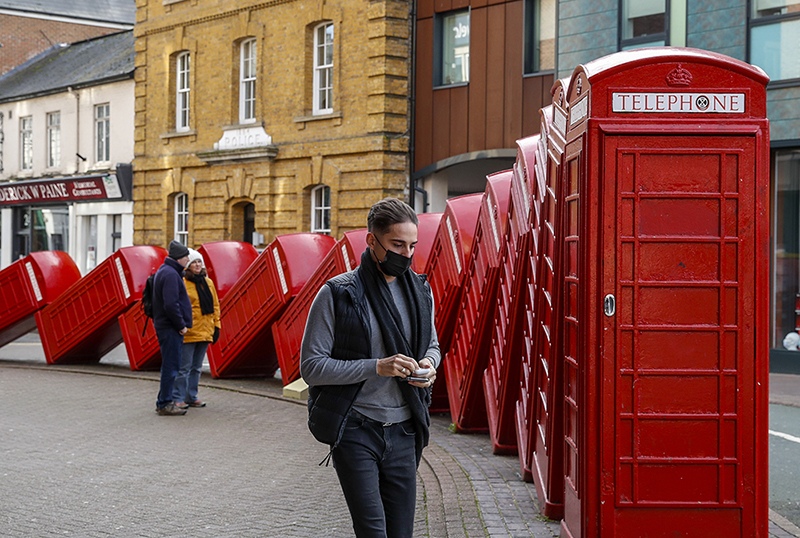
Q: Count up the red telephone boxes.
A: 12